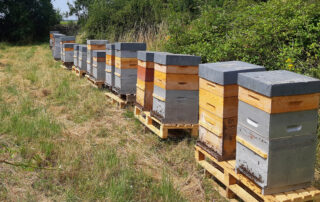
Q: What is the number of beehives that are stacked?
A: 14